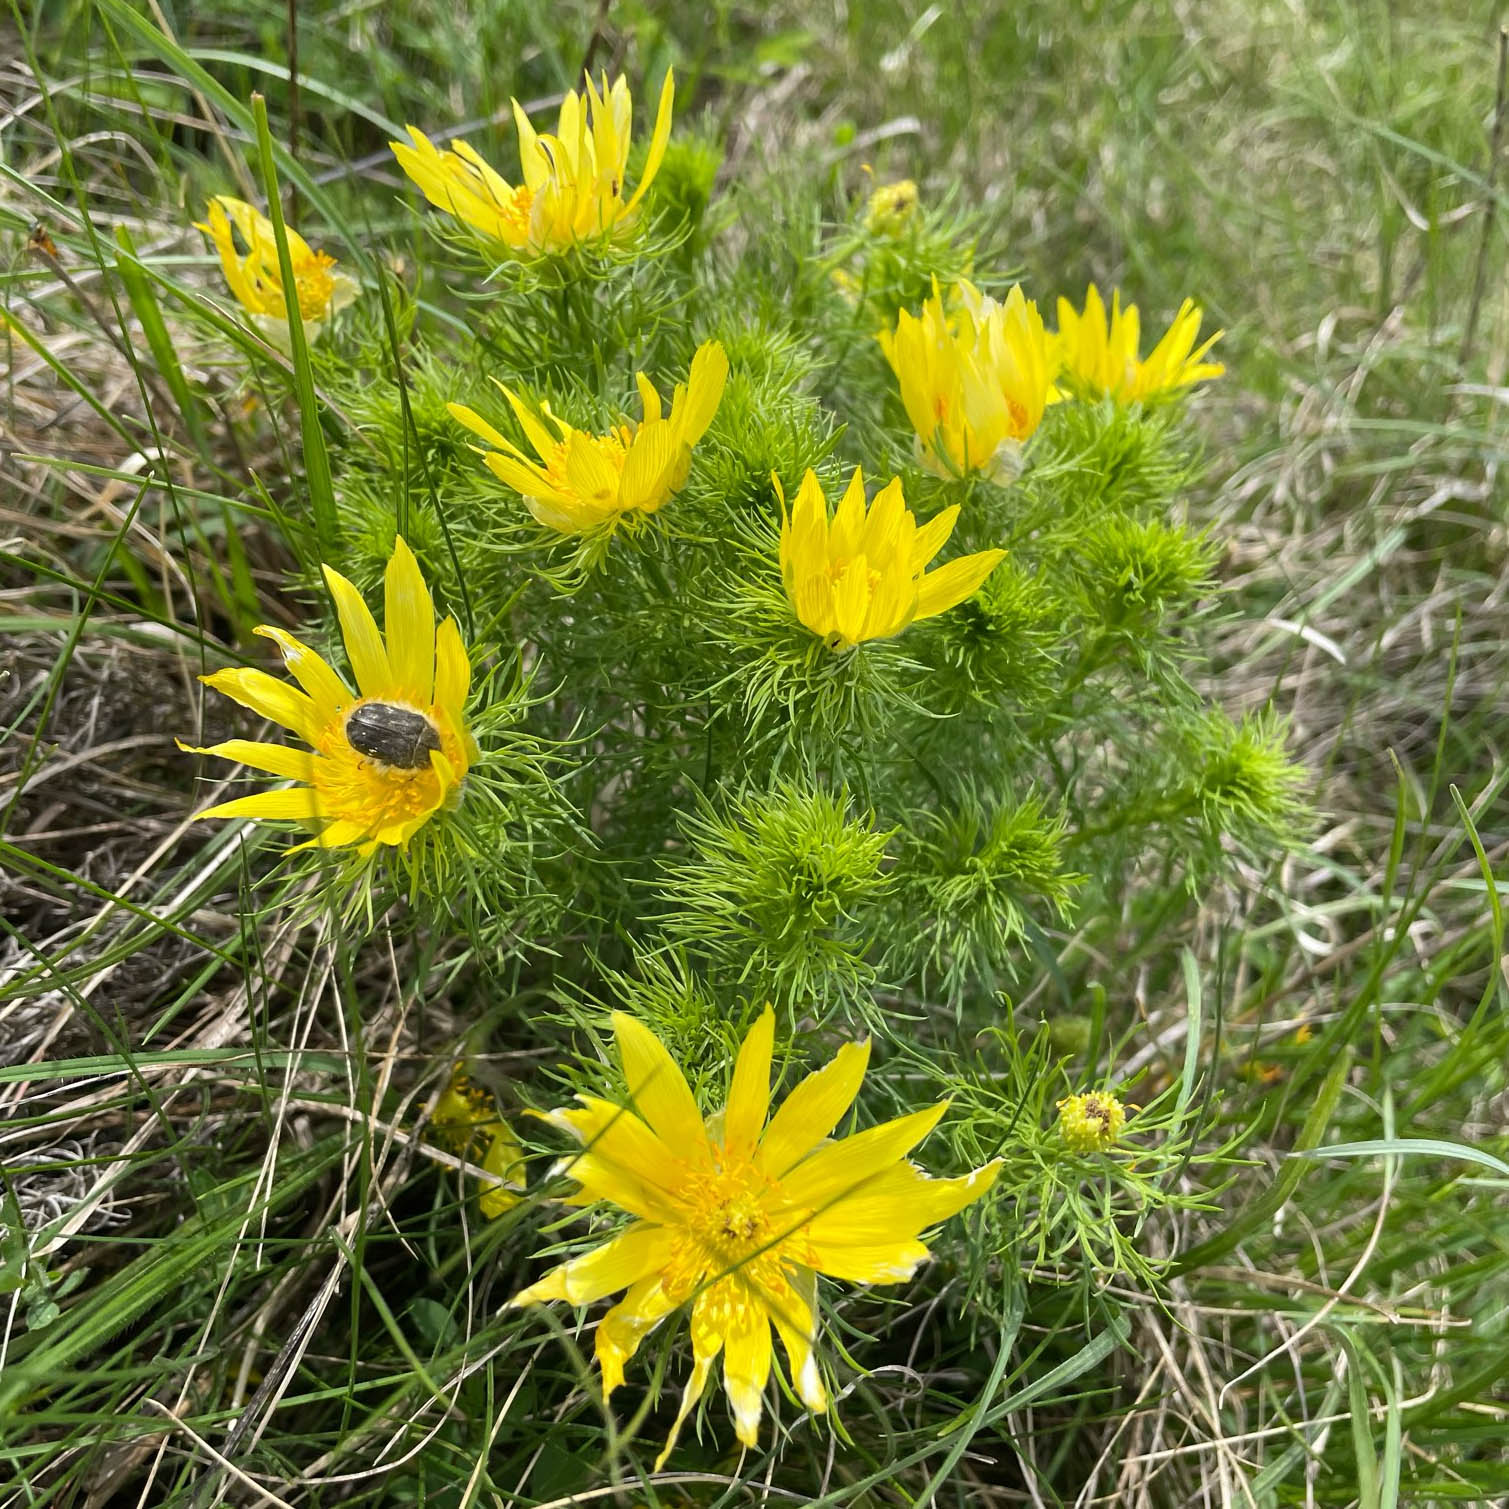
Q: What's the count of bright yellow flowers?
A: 8